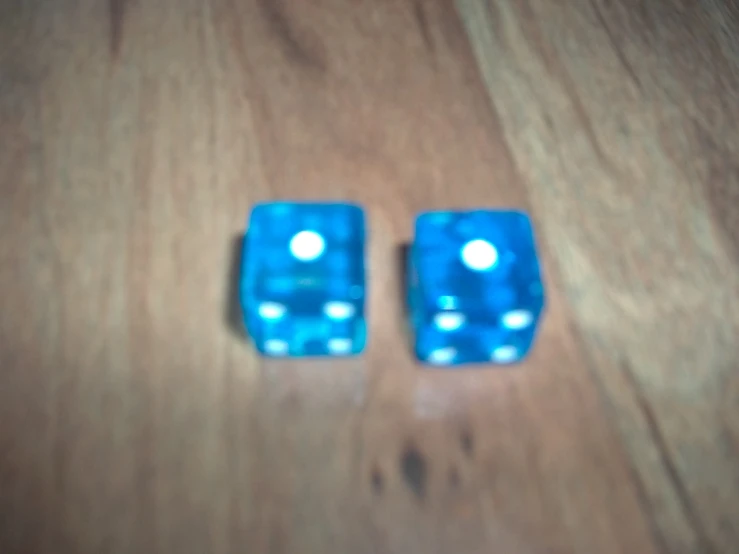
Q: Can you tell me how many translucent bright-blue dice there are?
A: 2